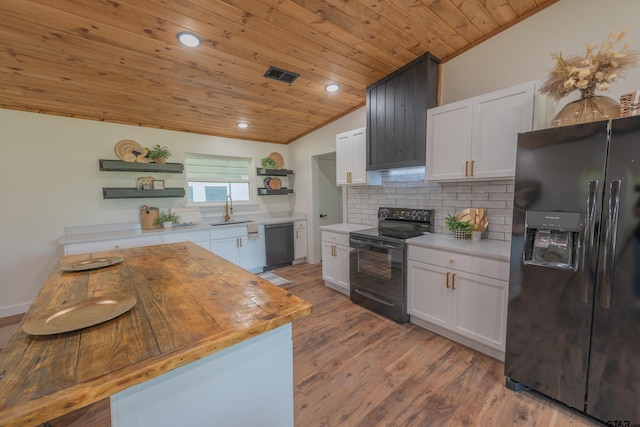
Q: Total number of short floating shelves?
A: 2